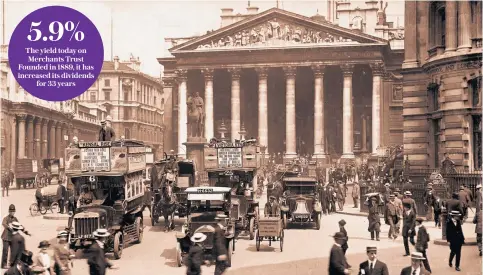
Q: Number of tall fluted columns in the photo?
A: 8